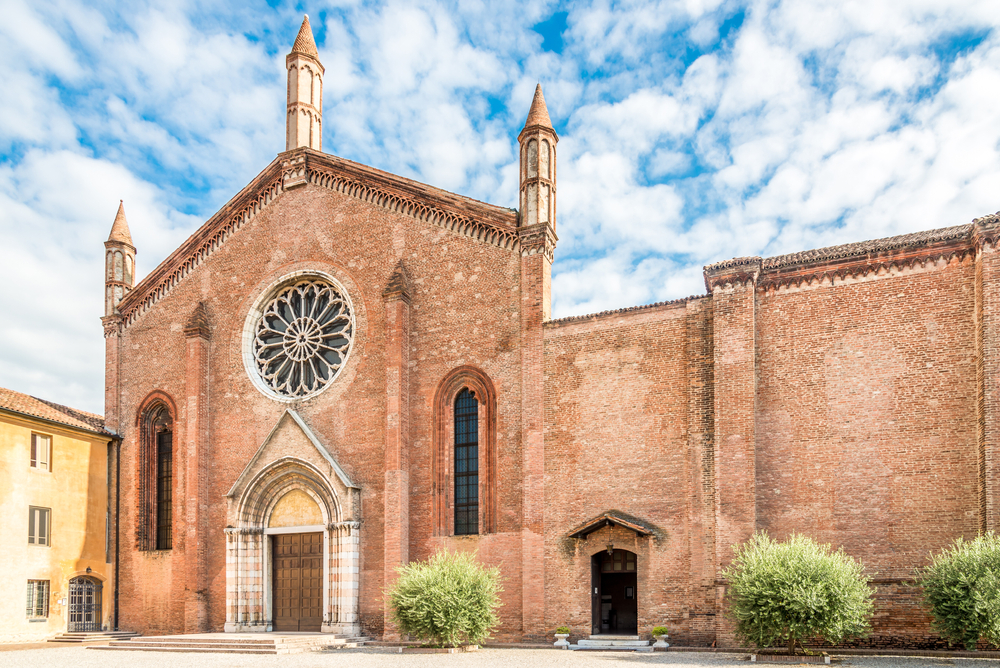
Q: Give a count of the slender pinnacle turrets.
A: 3